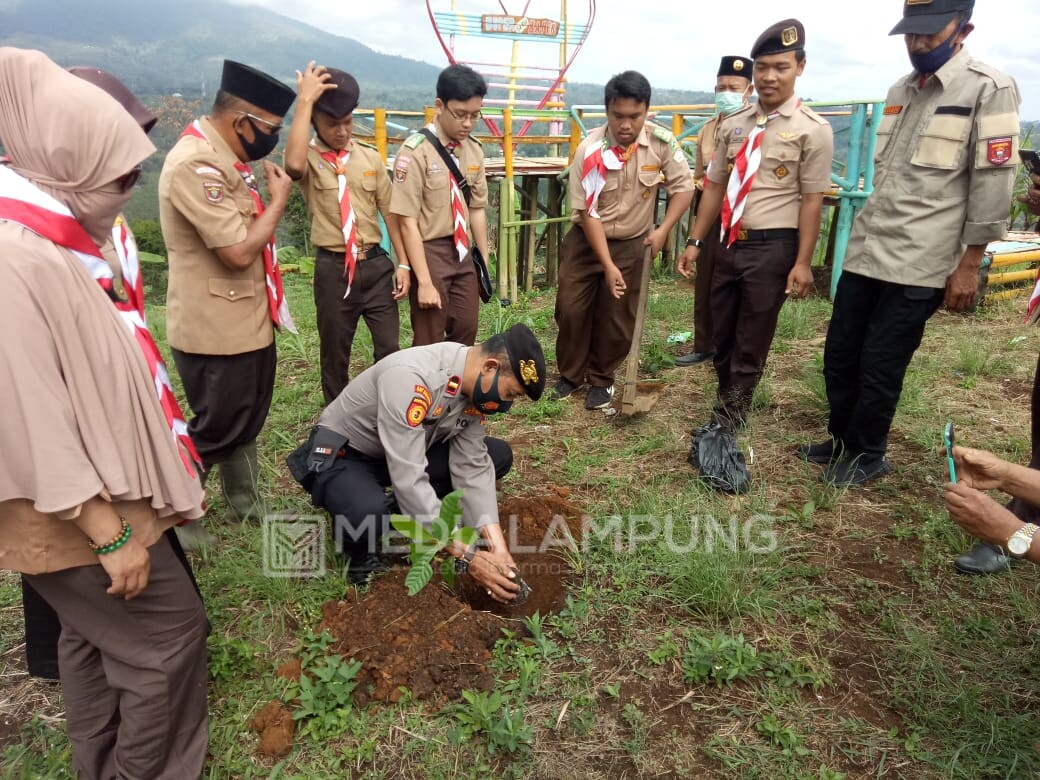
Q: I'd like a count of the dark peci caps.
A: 2